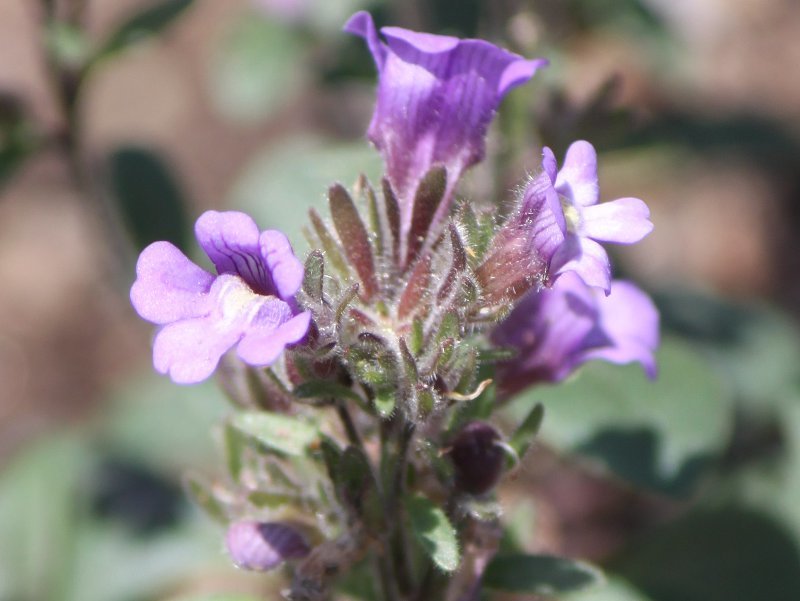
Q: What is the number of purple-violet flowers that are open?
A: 4